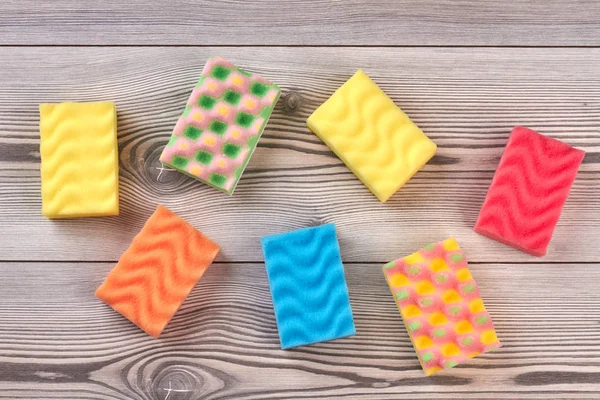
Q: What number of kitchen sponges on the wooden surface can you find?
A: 7